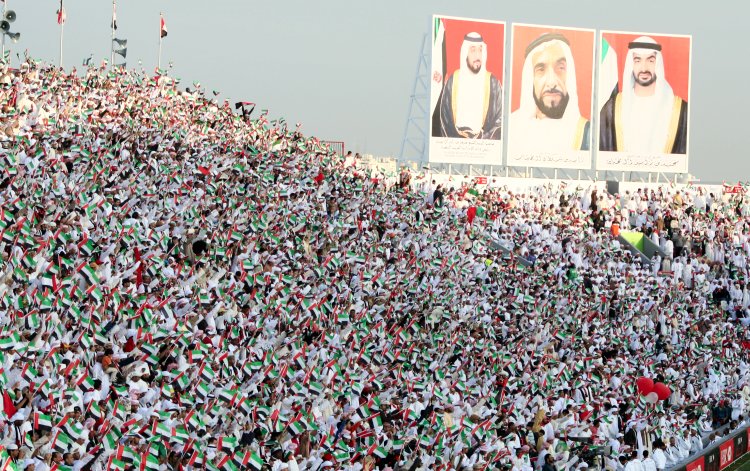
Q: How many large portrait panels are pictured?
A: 3